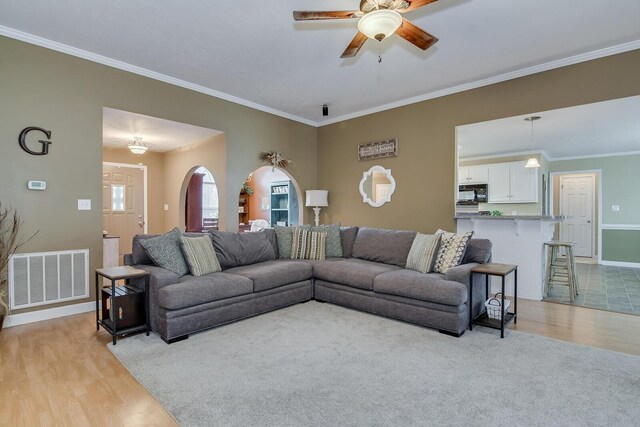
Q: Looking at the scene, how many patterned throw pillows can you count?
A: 7